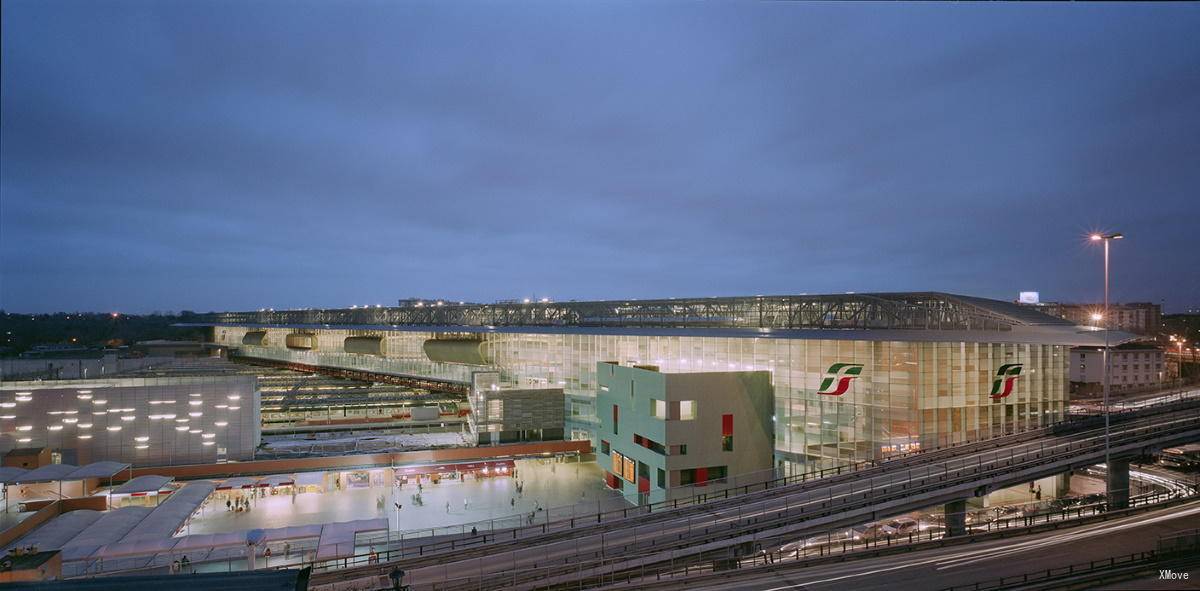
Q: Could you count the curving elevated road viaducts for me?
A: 2